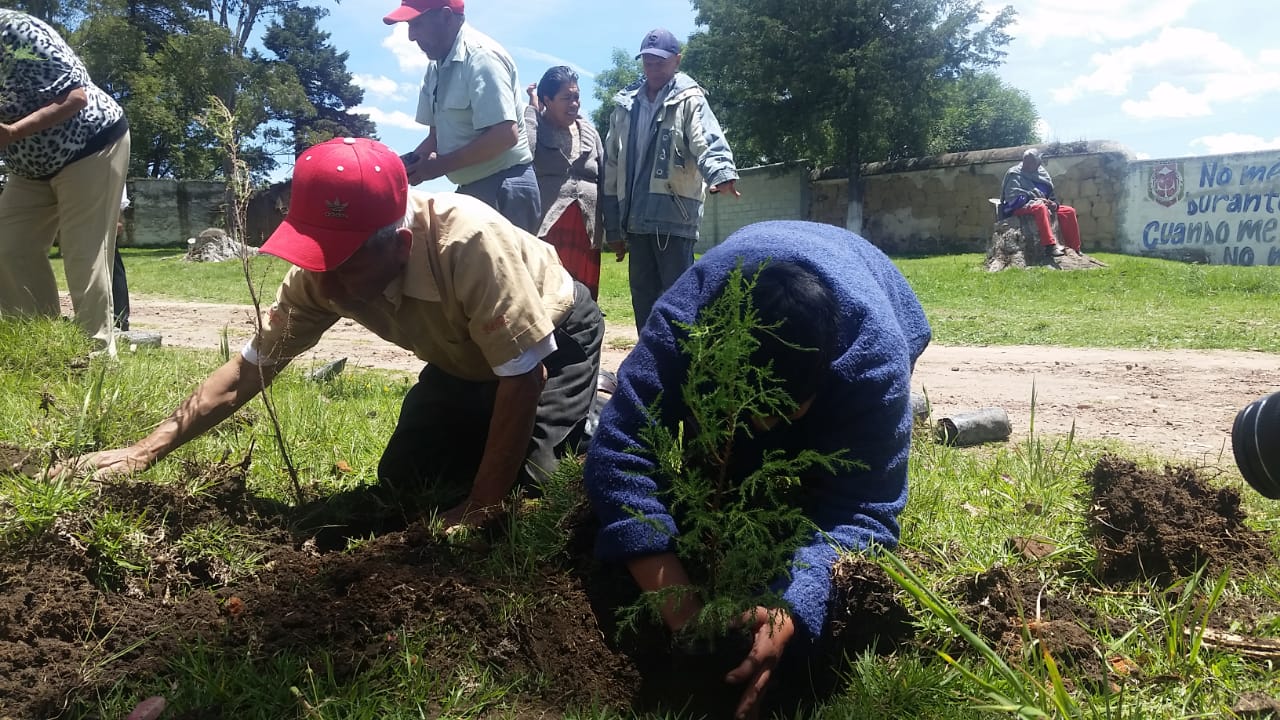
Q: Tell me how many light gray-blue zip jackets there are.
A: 1